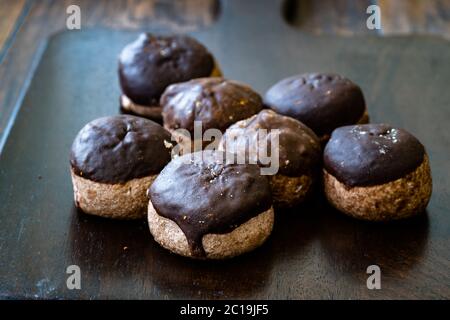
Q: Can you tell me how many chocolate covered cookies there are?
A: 7